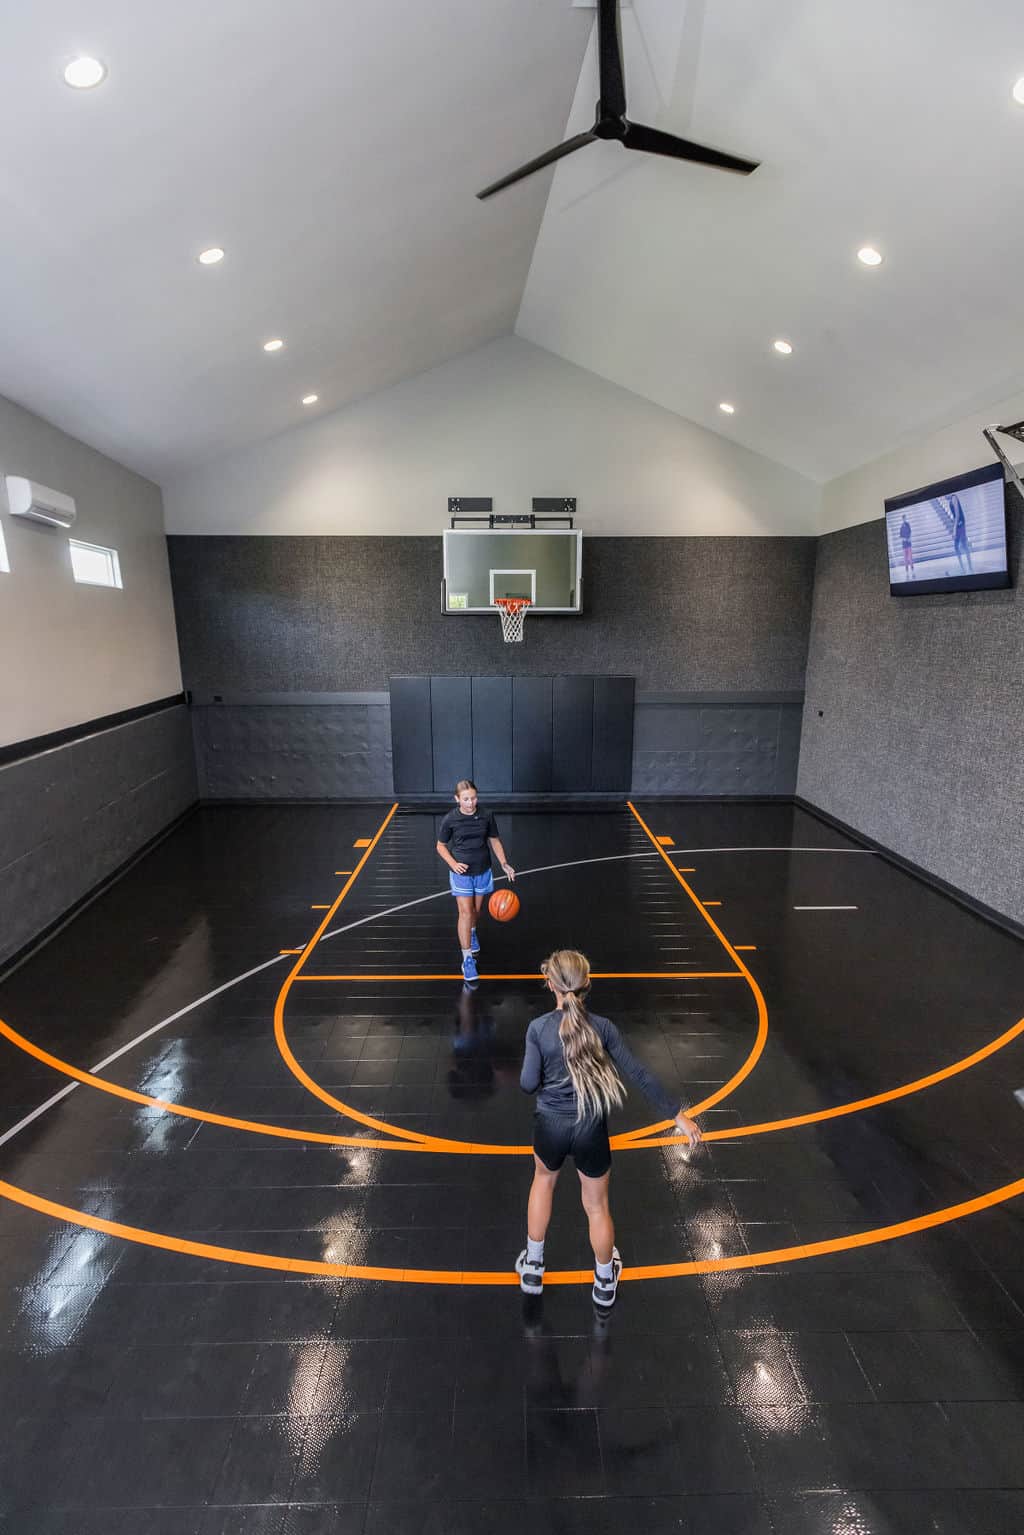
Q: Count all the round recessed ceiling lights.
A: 8